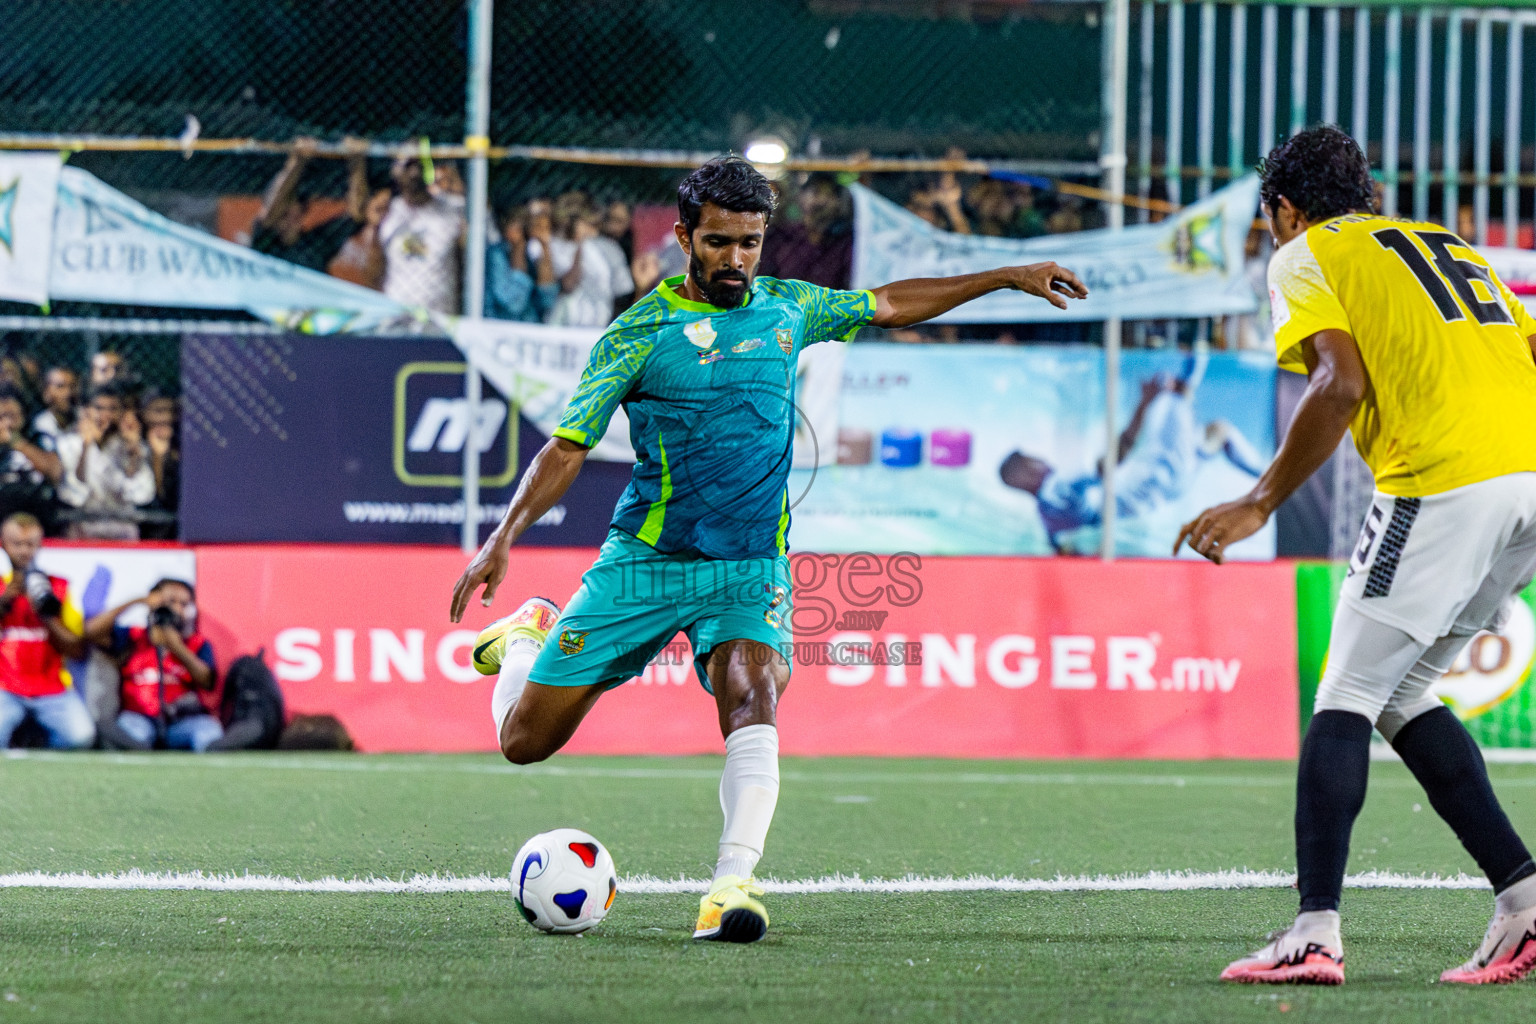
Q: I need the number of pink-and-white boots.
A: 2